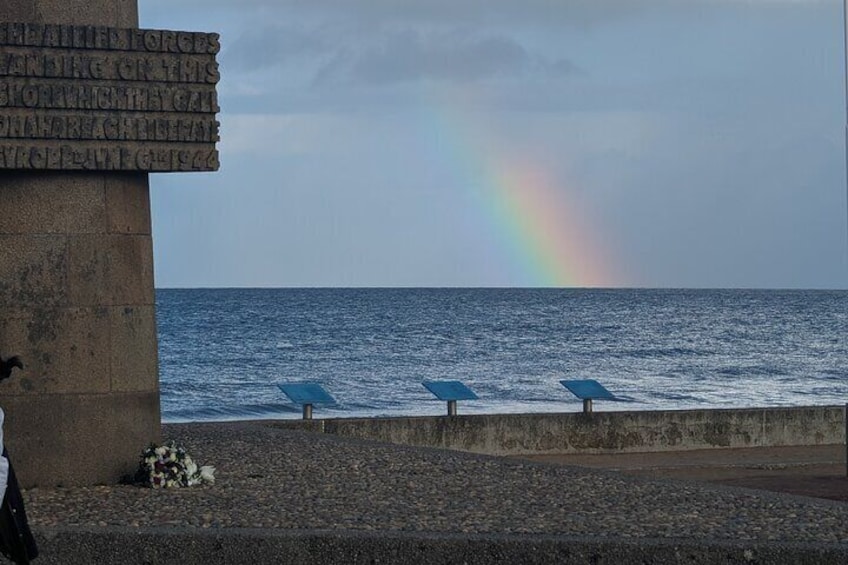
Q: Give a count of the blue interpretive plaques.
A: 3